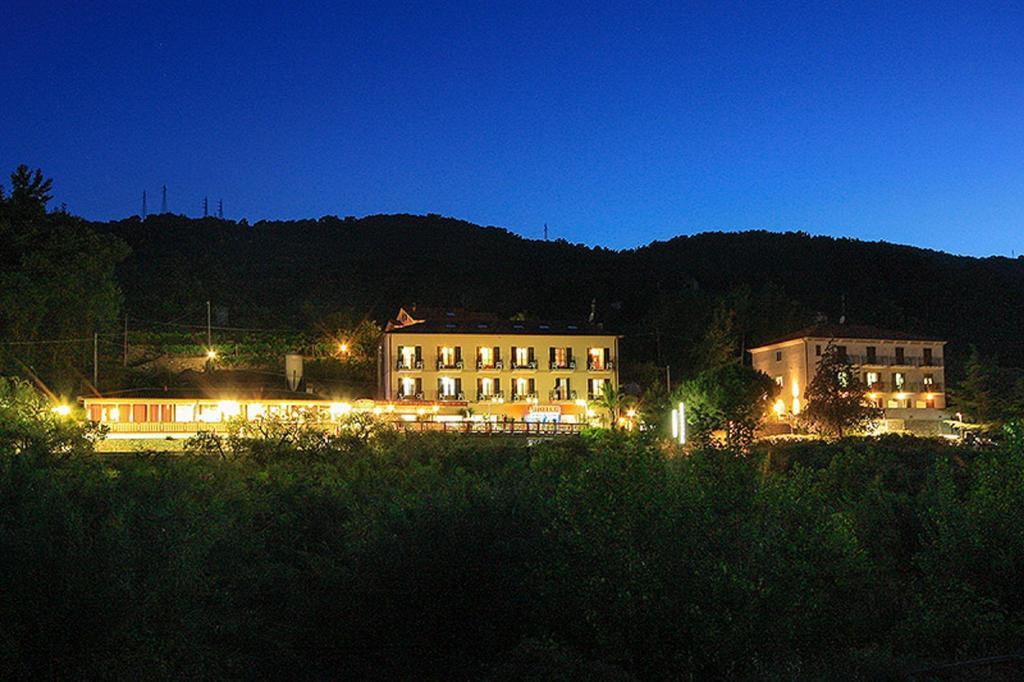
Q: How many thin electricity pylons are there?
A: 5